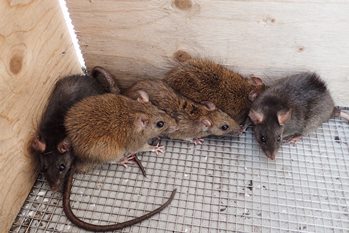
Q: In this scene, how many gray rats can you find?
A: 2